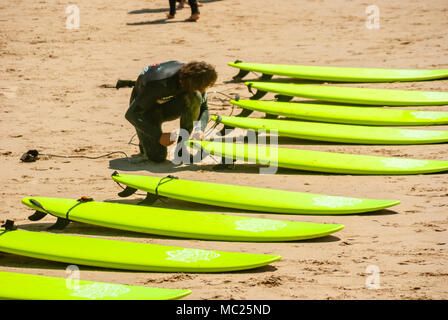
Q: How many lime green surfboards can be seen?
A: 9